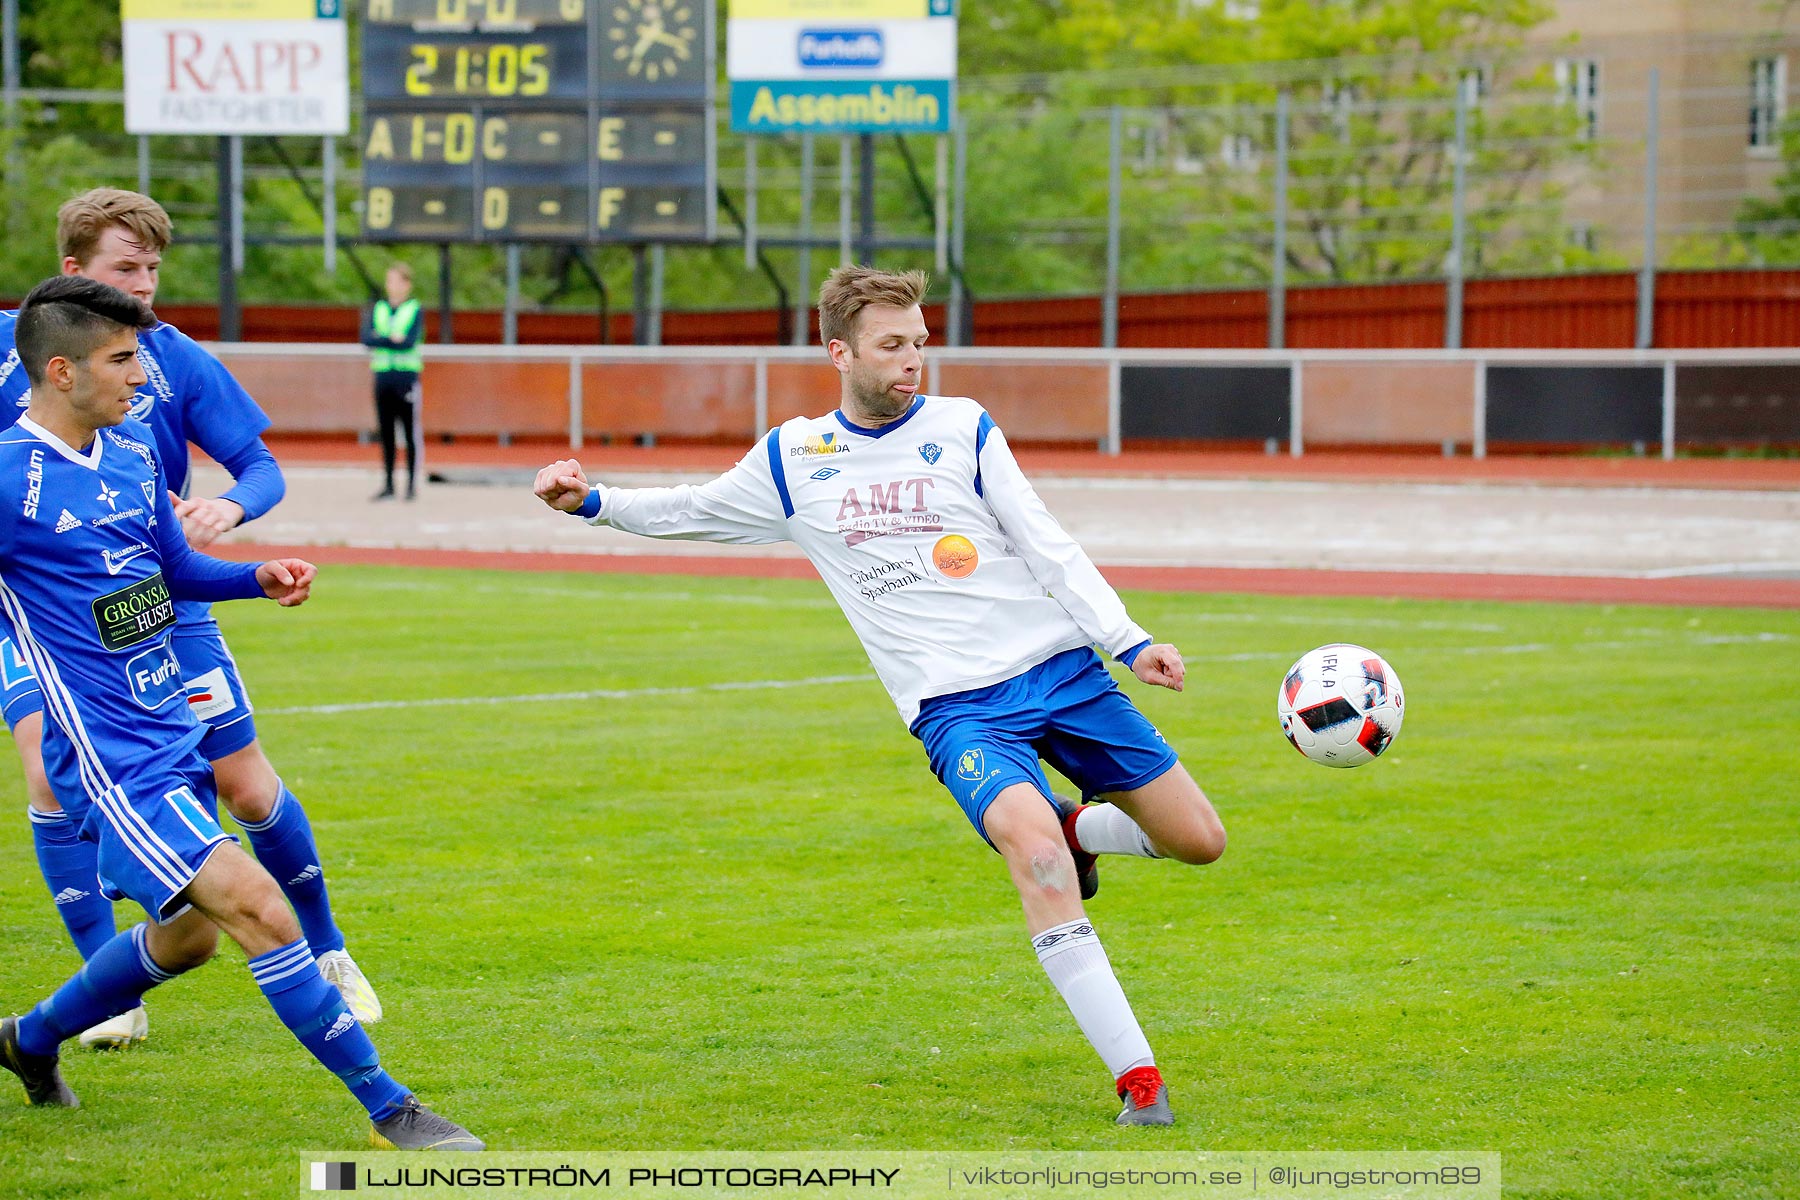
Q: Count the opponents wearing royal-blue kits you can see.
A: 2